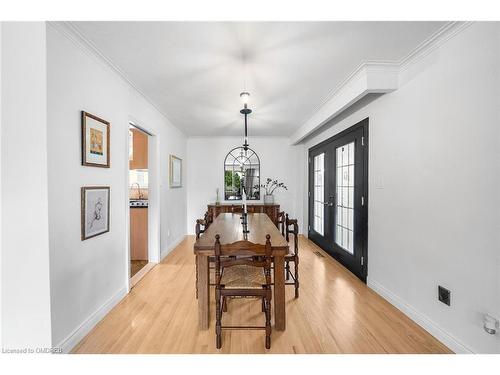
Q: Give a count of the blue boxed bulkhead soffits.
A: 0